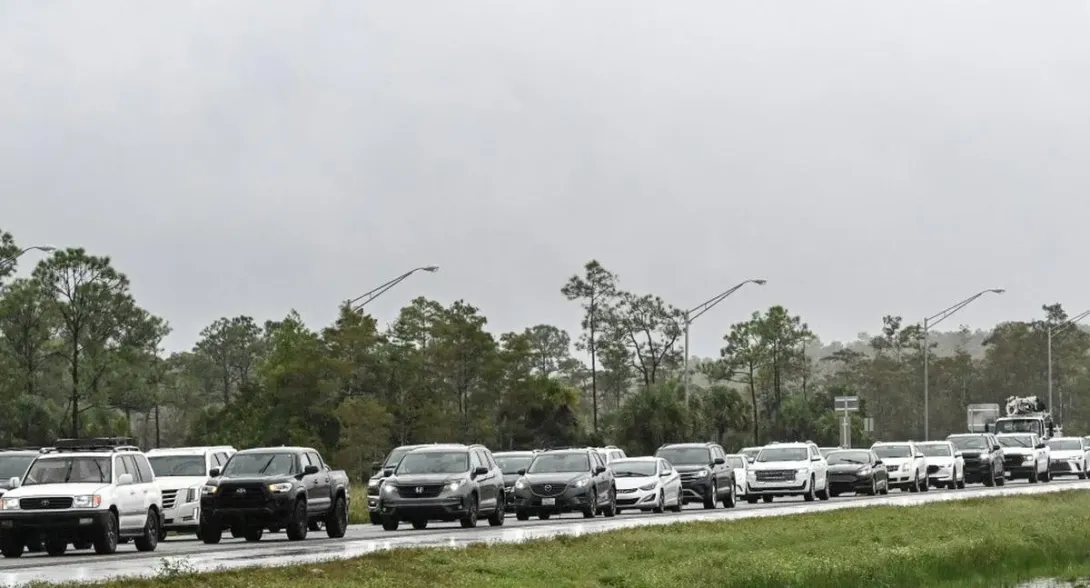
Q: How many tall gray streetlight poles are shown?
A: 5